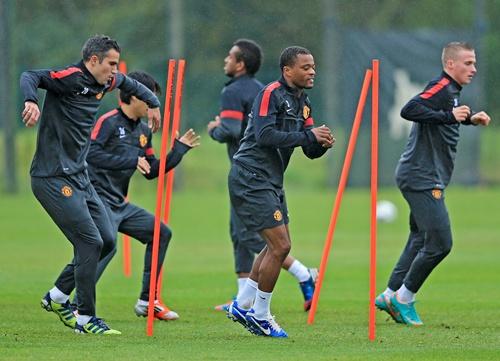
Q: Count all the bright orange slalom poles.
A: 5